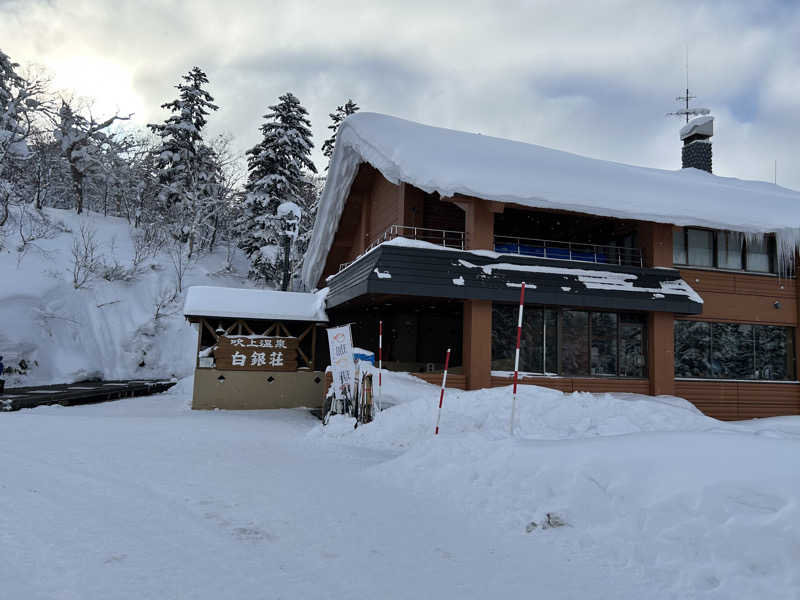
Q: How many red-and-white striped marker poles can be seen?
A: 3